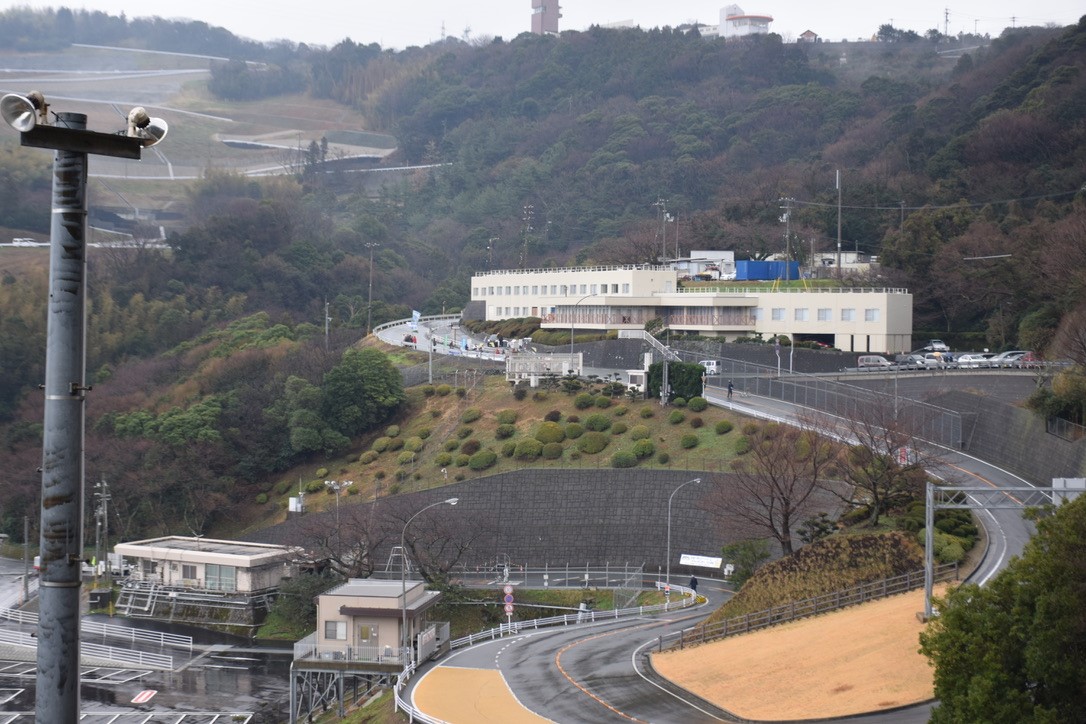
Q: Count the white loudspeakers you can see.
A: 2